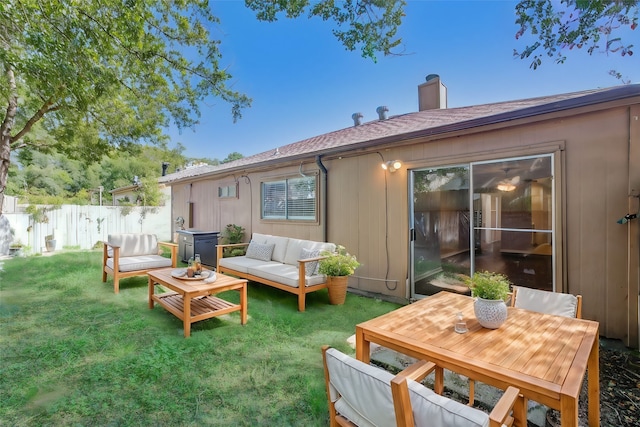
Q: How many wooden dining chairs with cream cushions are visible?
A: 3